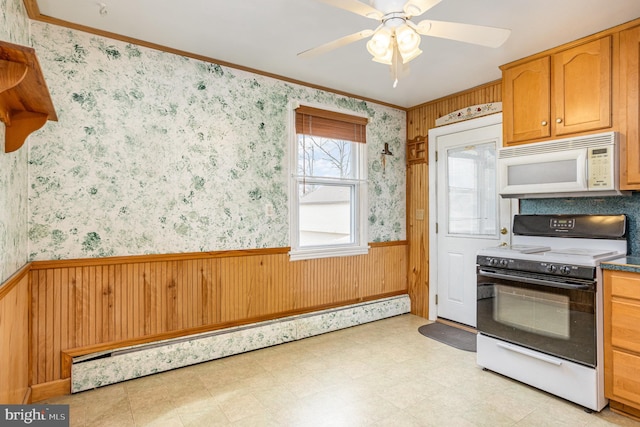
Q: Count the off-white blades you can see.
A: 5